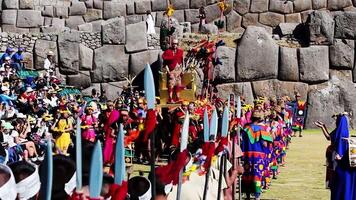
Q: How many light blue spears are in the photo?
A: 11